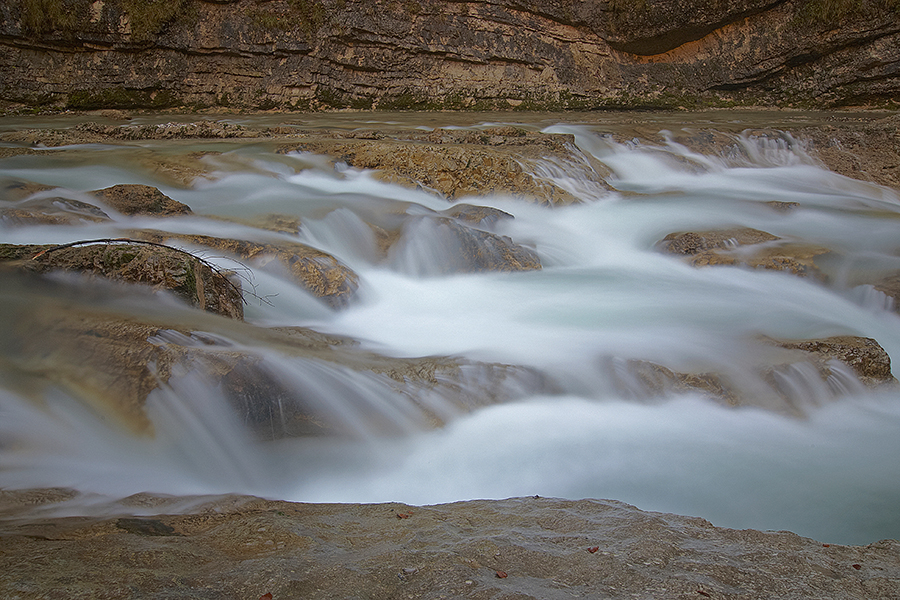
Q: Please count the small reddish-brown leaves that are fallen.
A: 7